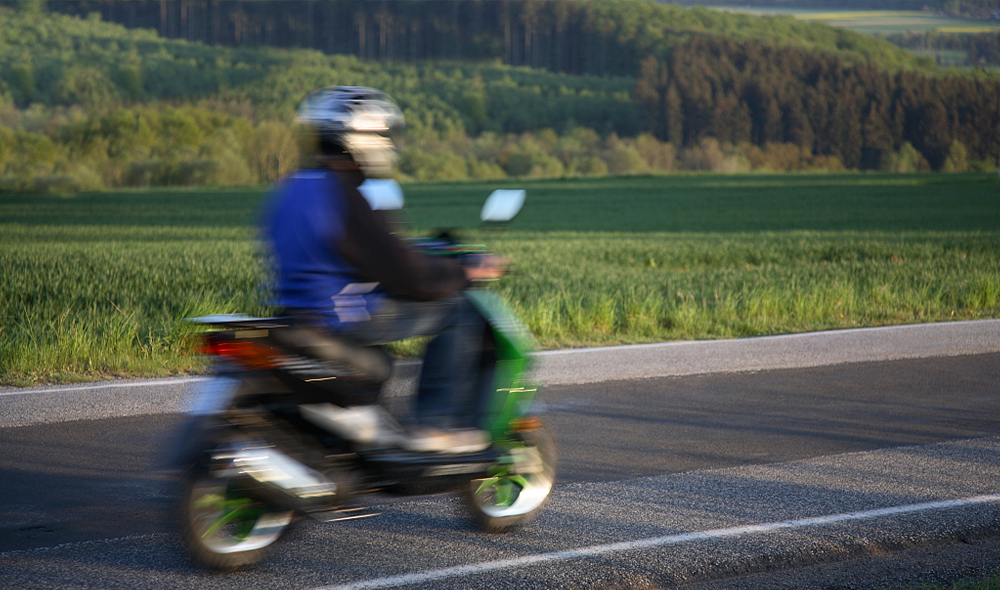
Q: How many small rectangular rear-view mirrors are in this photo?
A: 2